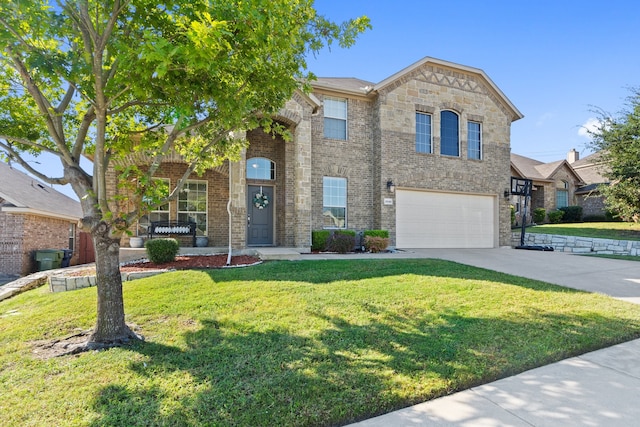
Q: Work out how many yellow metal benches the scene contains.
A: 0